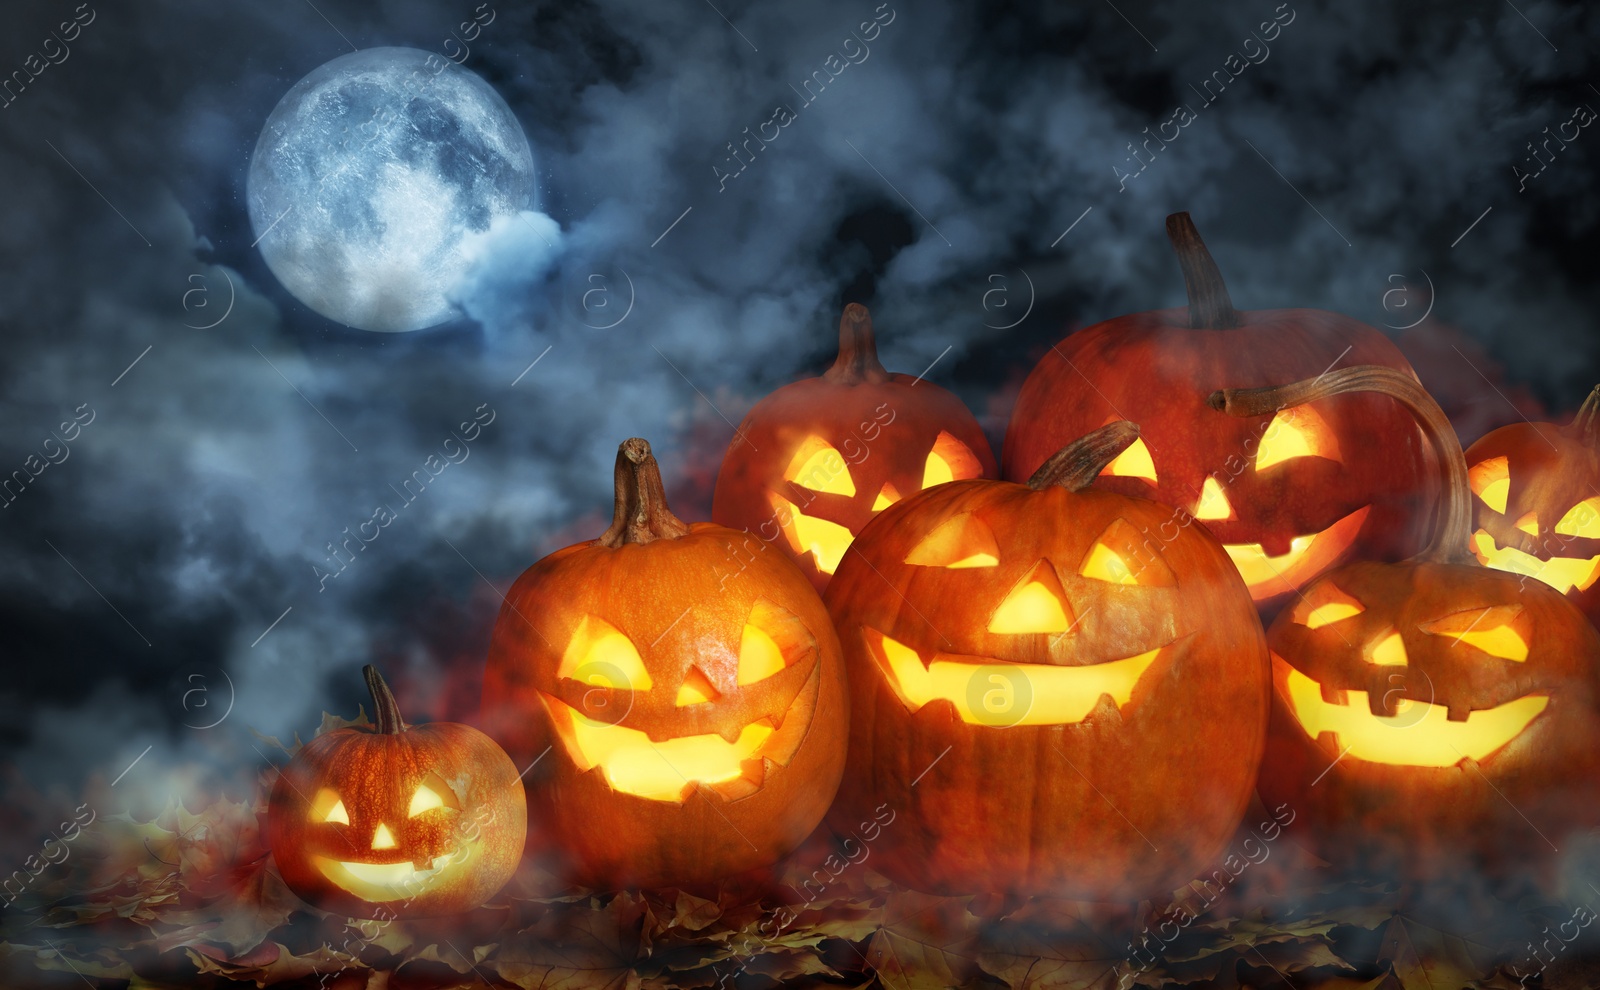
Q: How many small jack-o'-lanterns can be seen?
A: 1